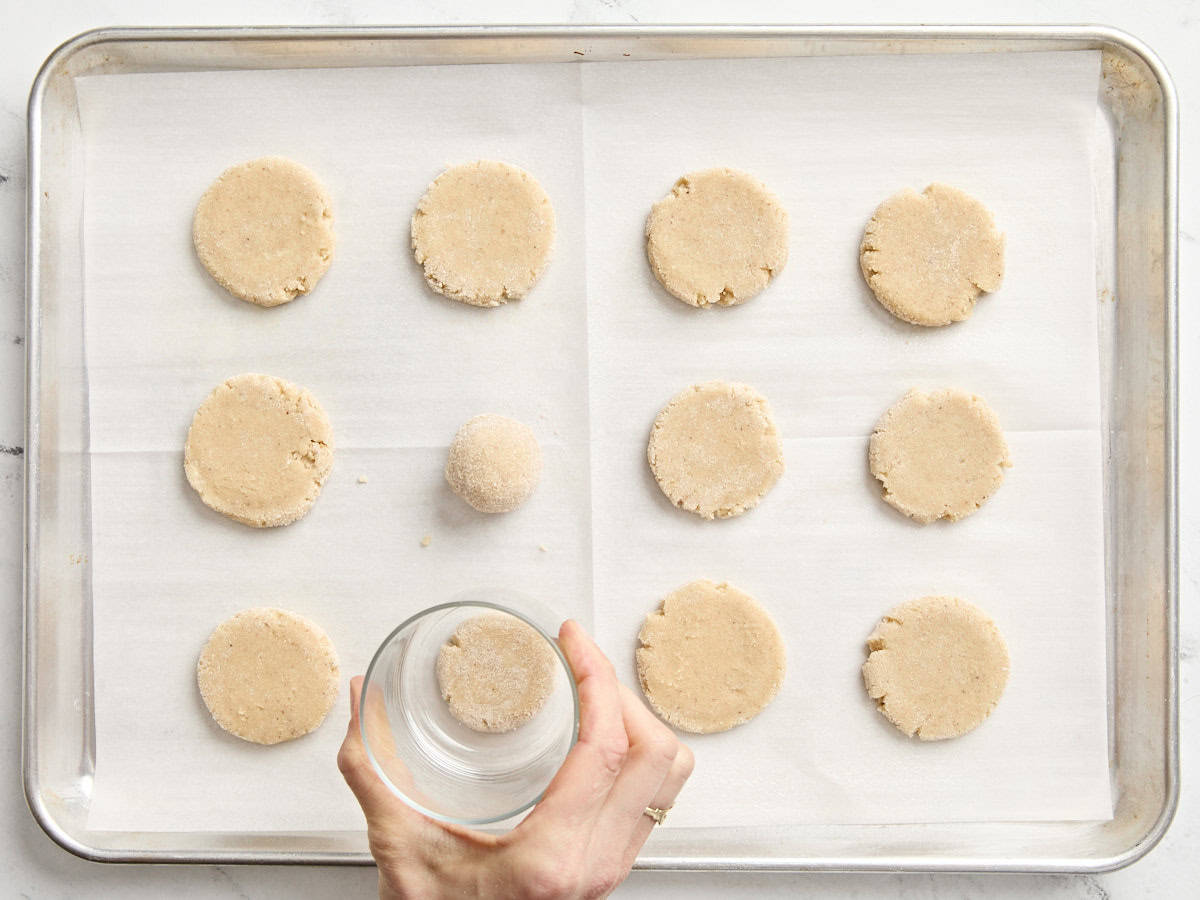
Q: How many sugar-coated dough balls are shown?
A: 1